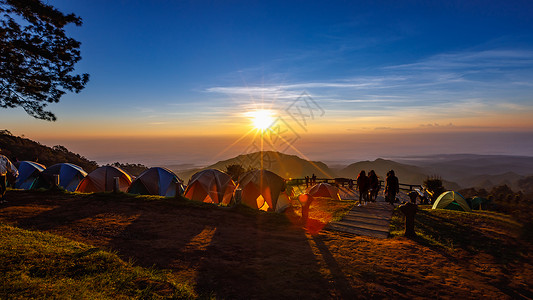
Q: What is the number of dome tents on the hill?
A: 9